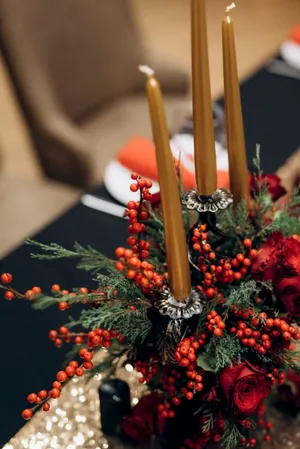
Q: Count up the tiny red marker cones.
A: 0